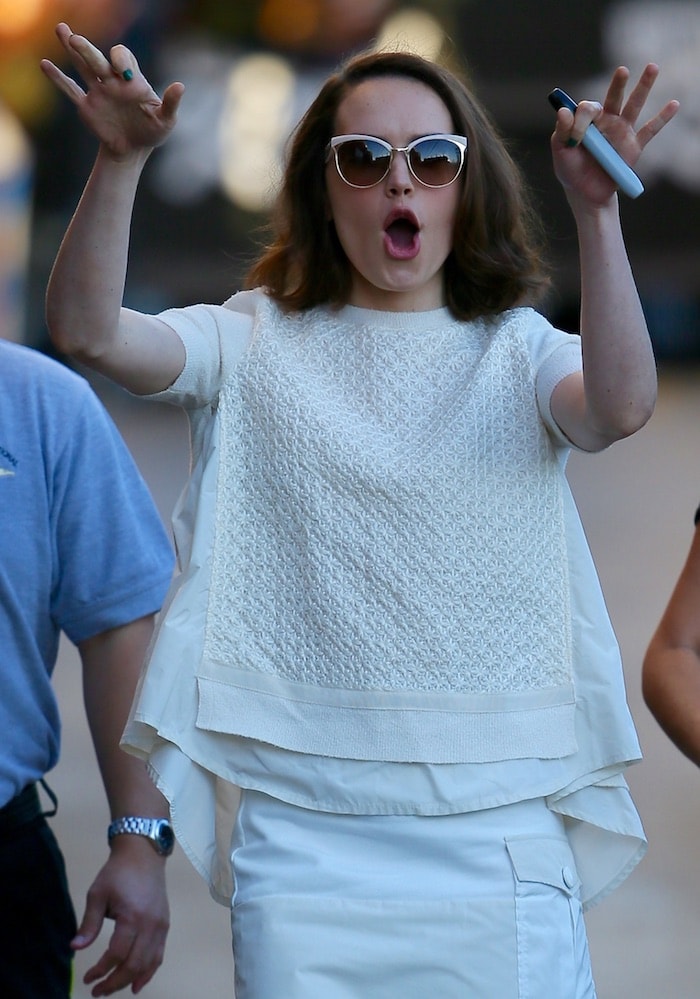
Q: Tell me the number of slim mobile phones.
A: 0